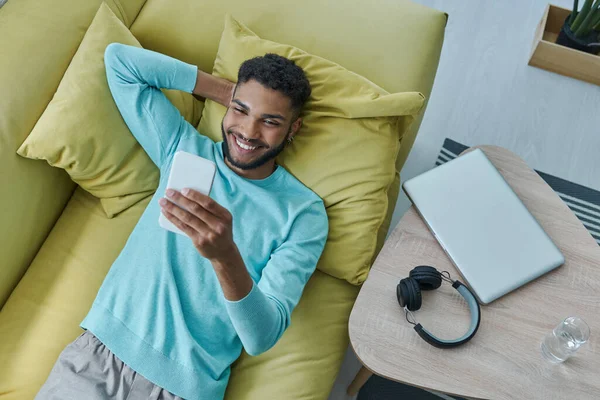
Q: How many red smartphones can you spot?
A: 0